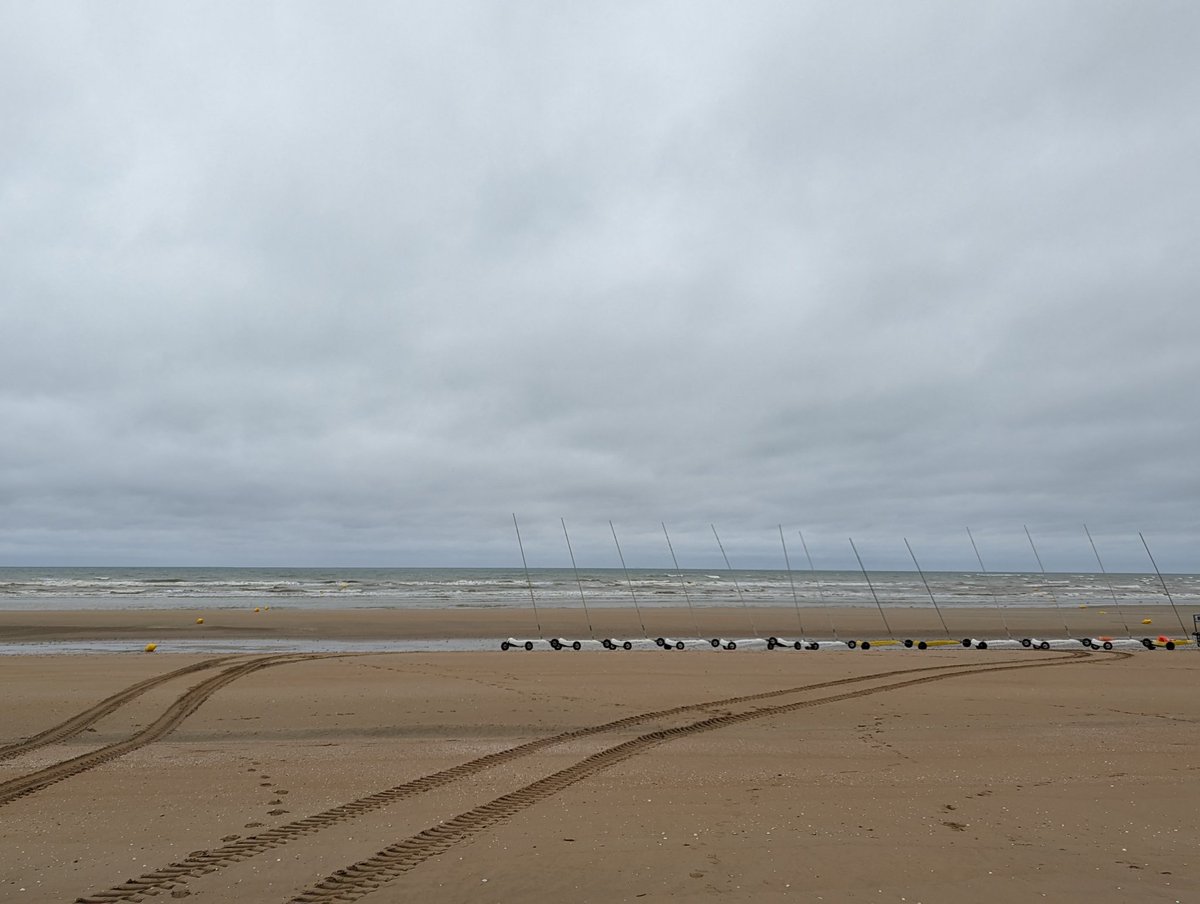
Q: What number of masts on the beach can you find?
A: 13